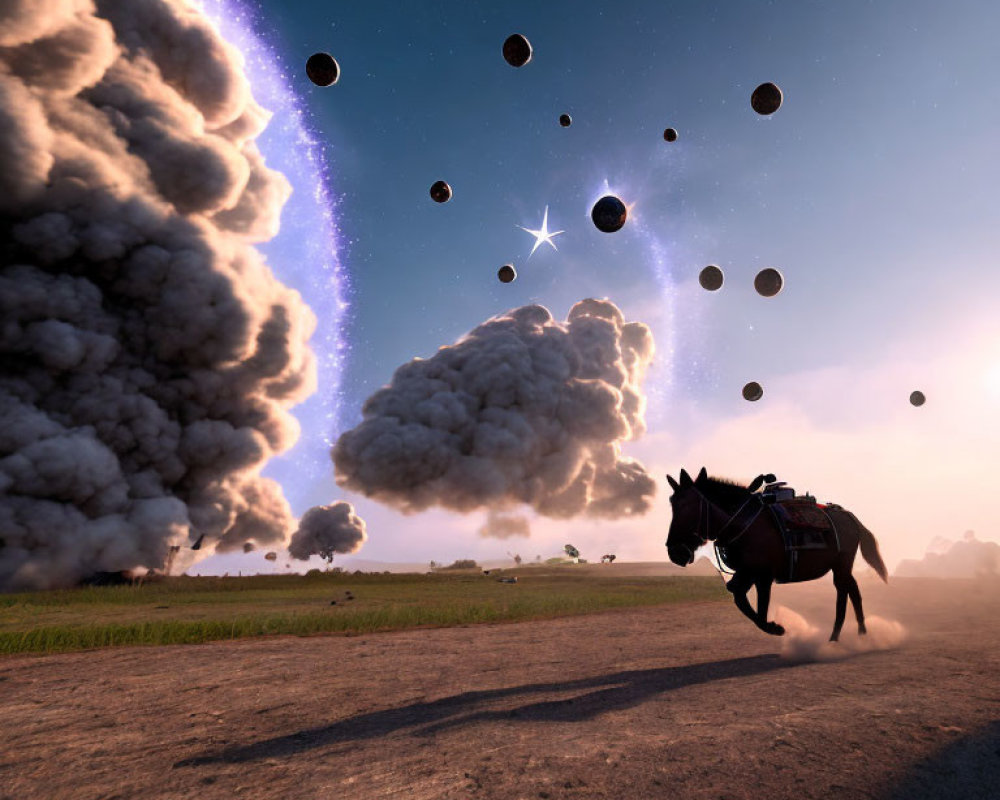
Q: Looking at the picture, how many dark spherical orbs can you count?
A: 12